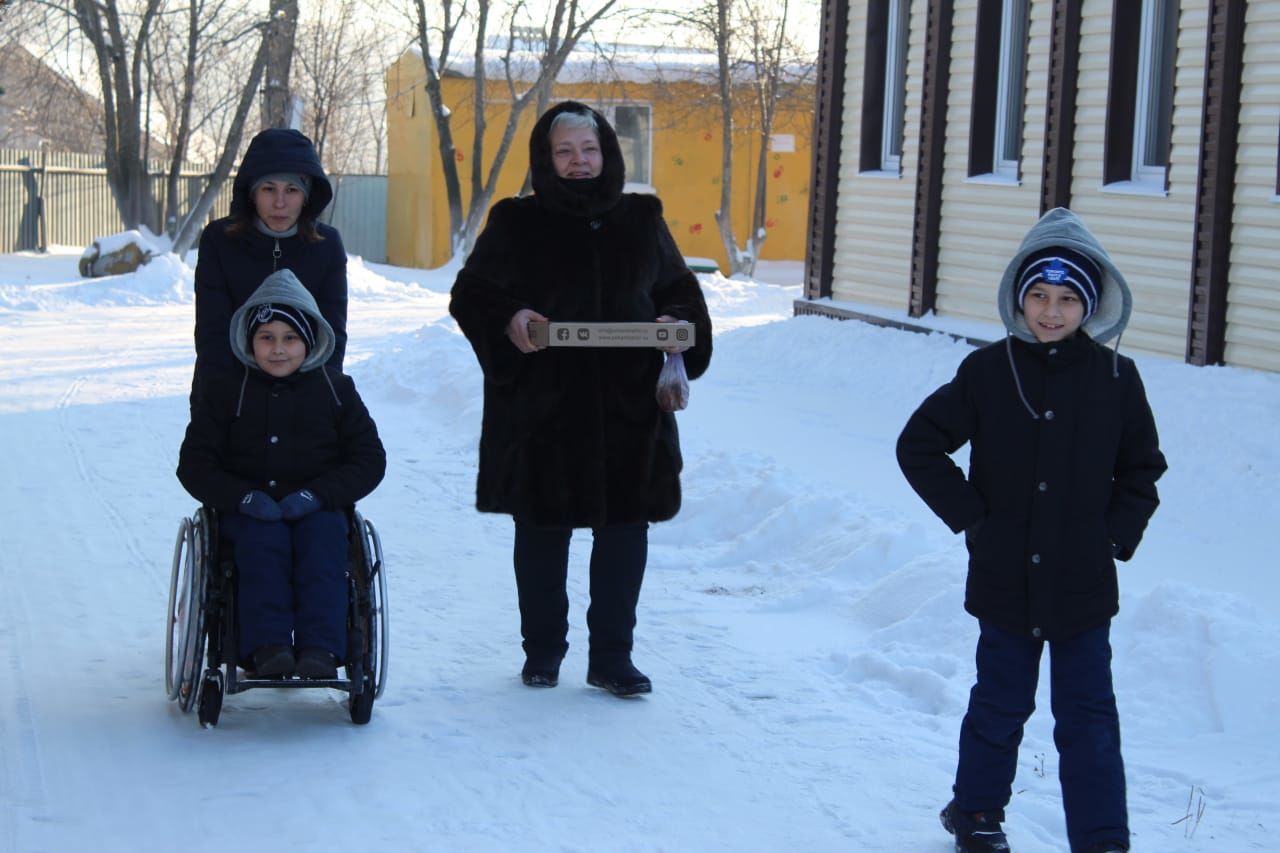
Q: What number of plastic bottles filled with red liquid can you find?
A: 0